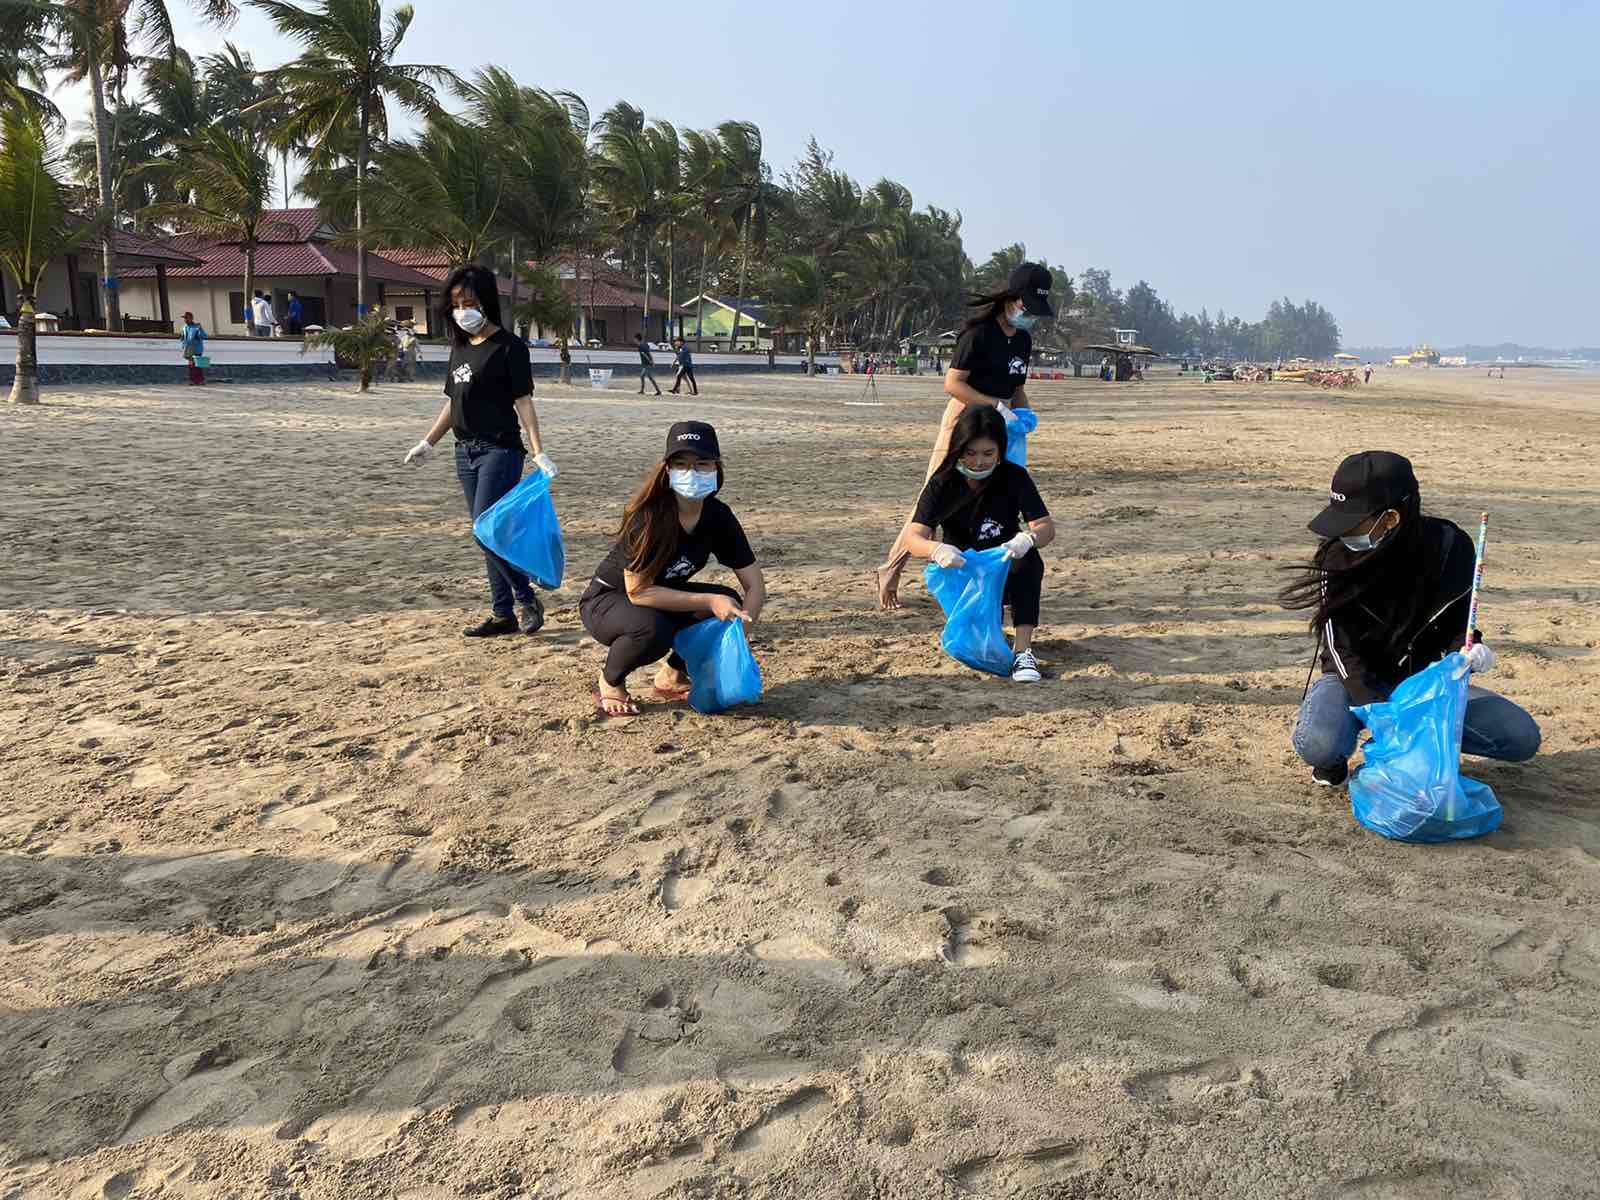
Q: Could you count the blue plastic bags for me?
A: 5